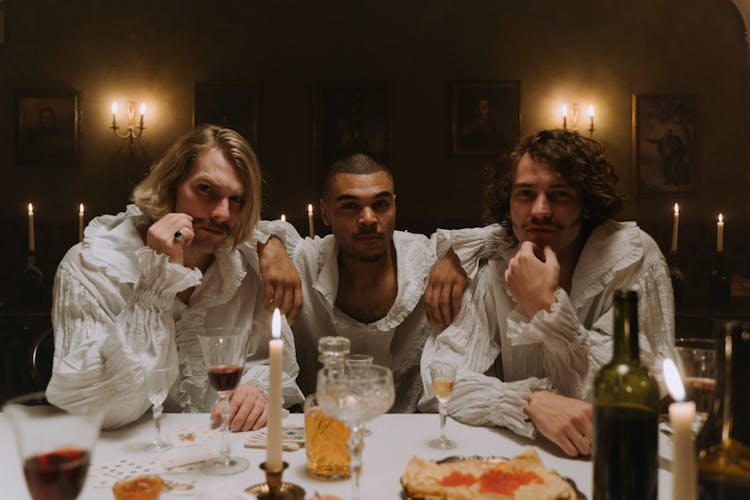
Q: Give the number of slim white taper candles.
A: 8